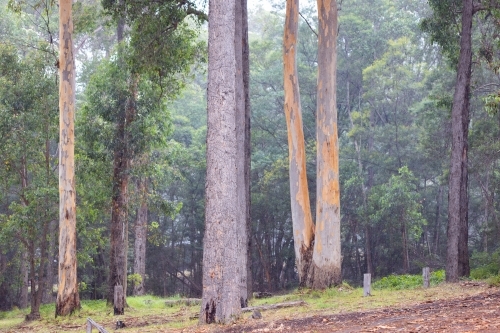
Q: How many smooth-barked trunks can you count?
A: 3